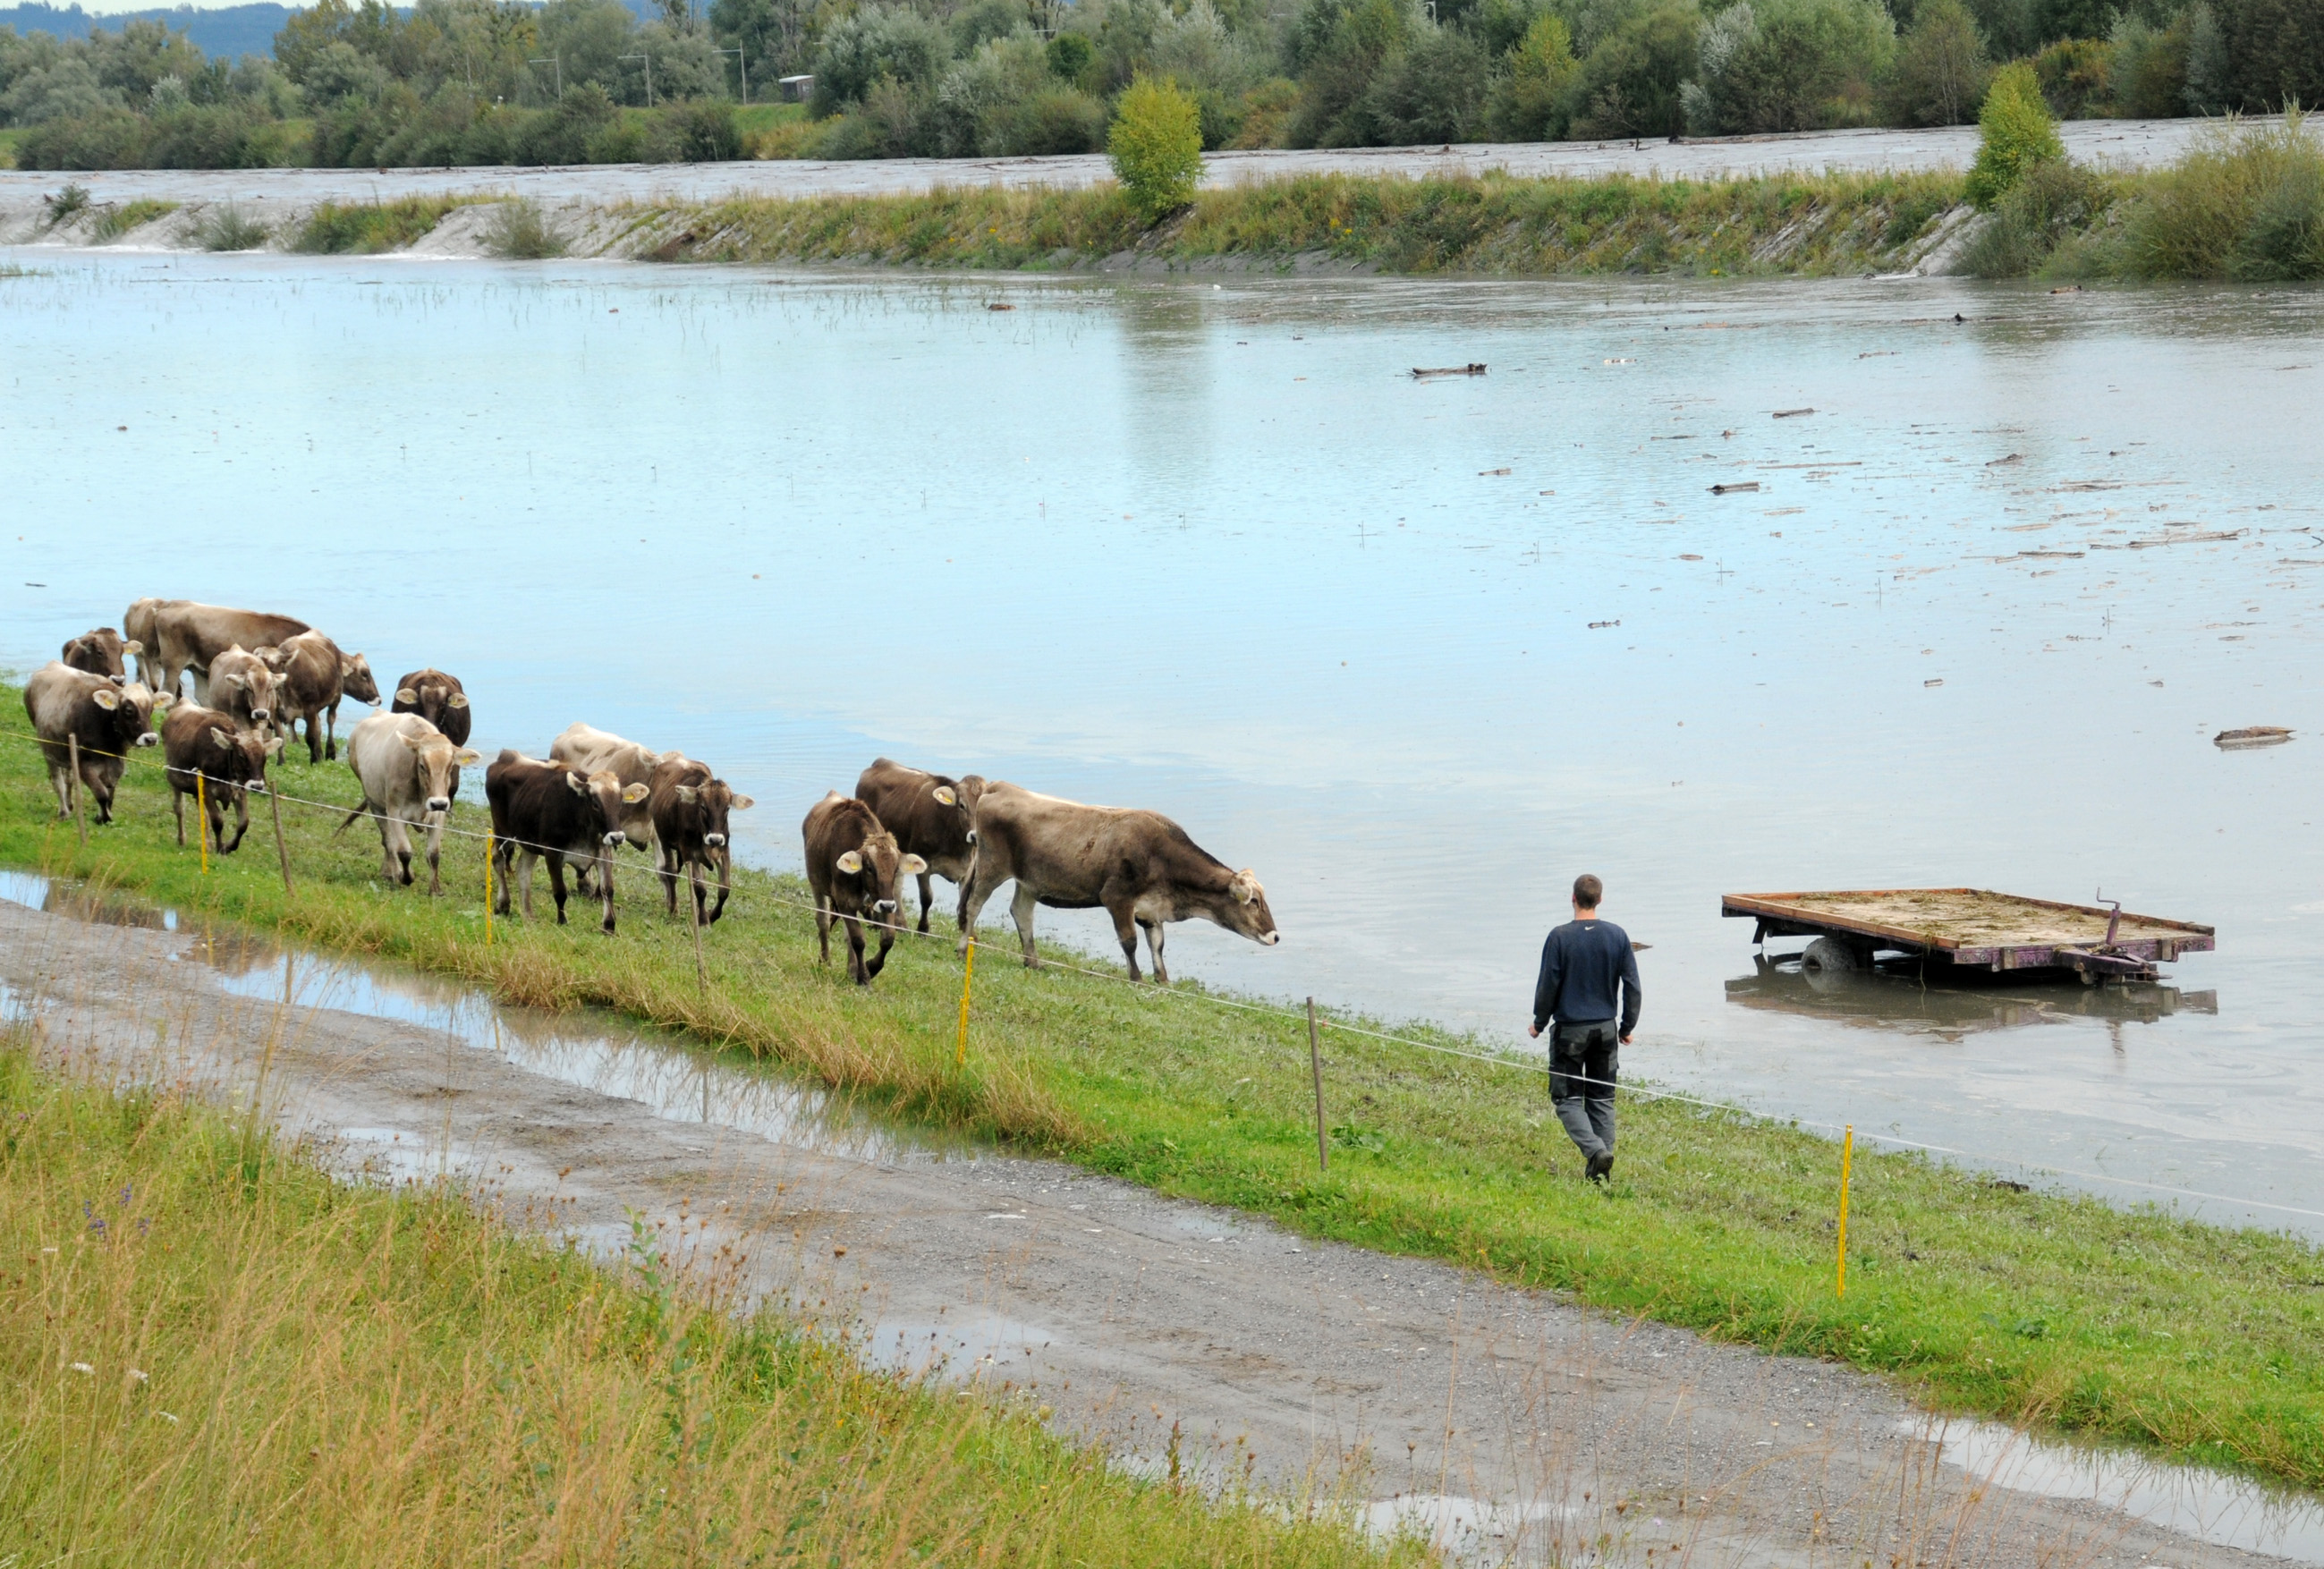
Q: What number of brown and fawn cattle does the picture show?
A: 15